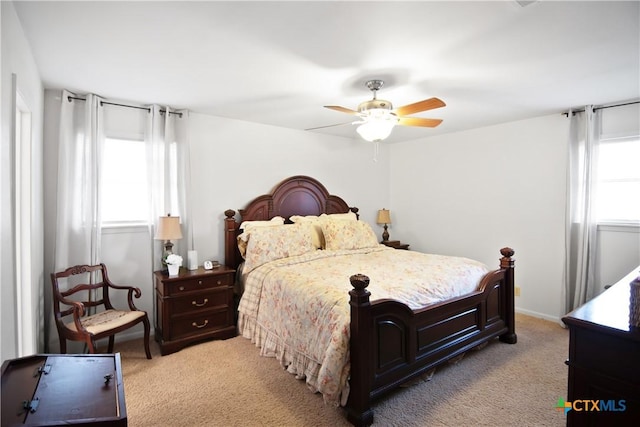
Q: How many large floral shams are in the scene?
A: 2